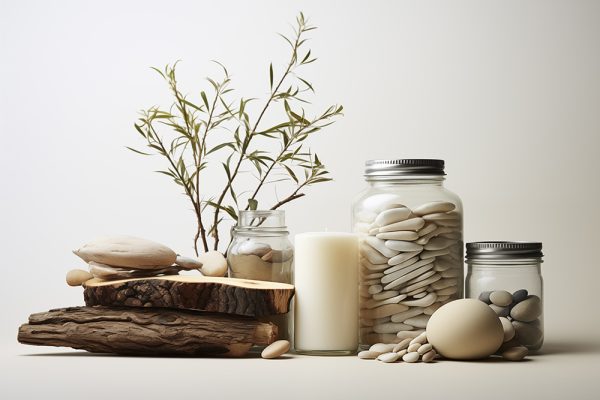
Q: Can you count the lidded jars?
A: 2